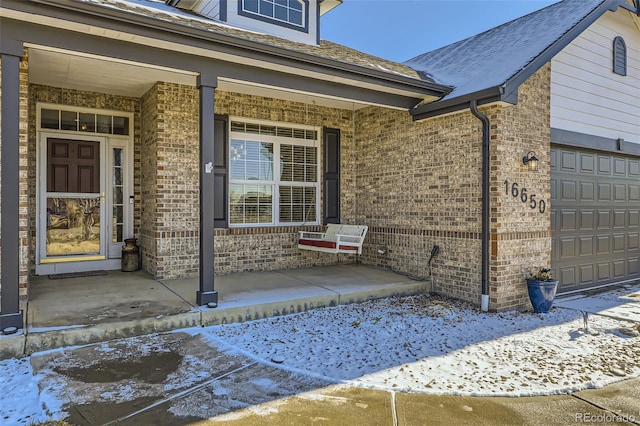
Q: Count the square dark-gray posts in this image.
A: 2